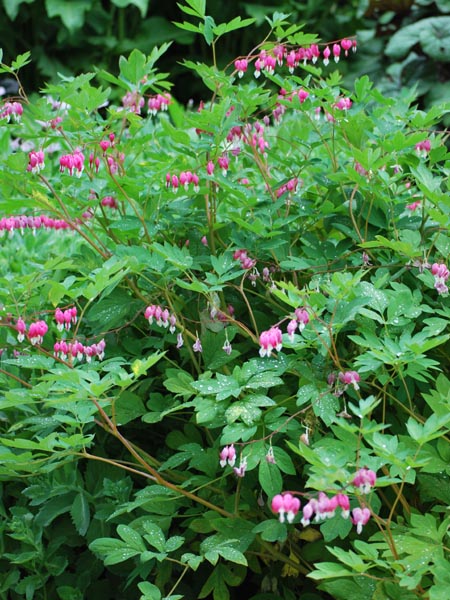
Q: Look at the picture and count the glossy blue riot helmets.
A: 0